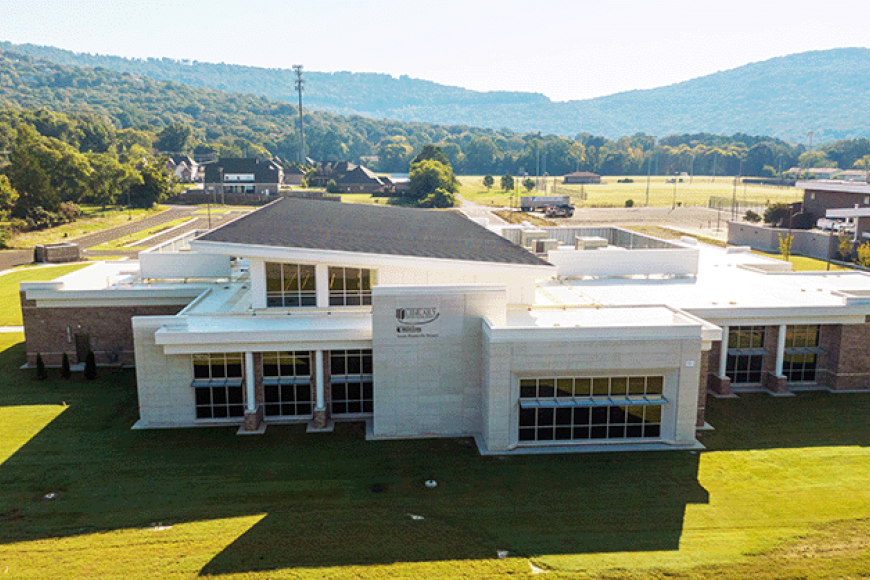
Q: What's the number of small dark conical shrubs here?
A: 3